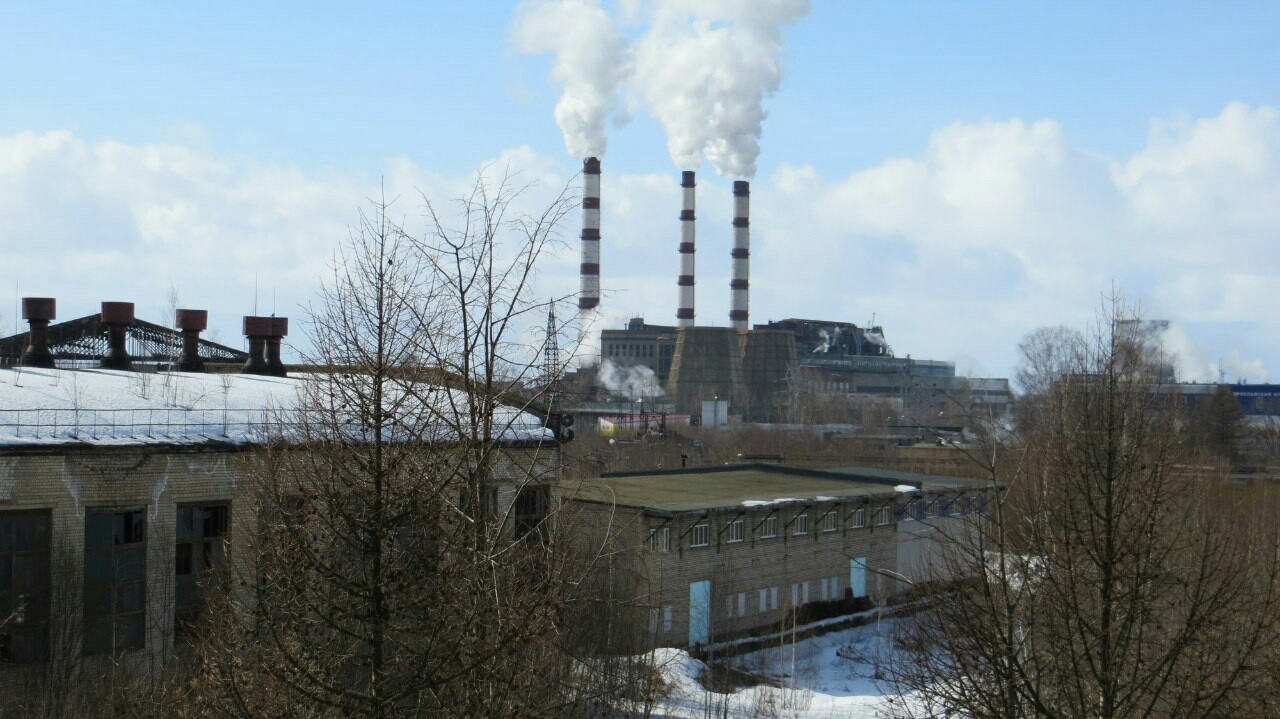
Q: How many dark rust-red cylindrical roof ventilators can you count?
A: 5